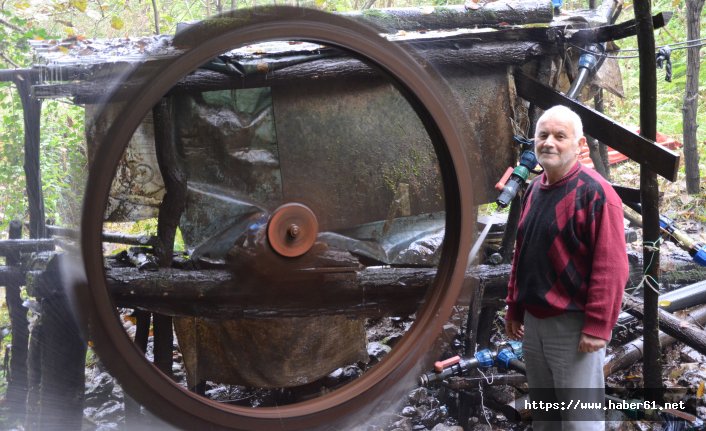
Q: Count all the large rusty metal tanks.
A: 0